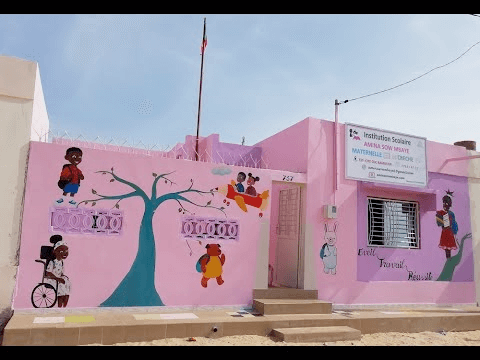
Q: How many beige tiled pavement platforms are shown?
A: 1